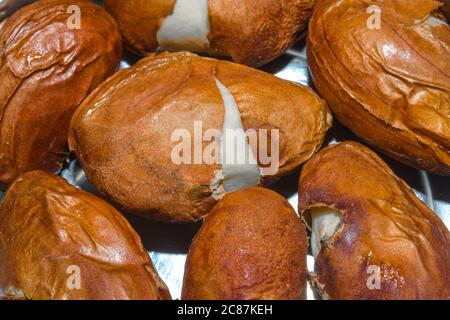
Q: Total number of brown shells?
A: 7